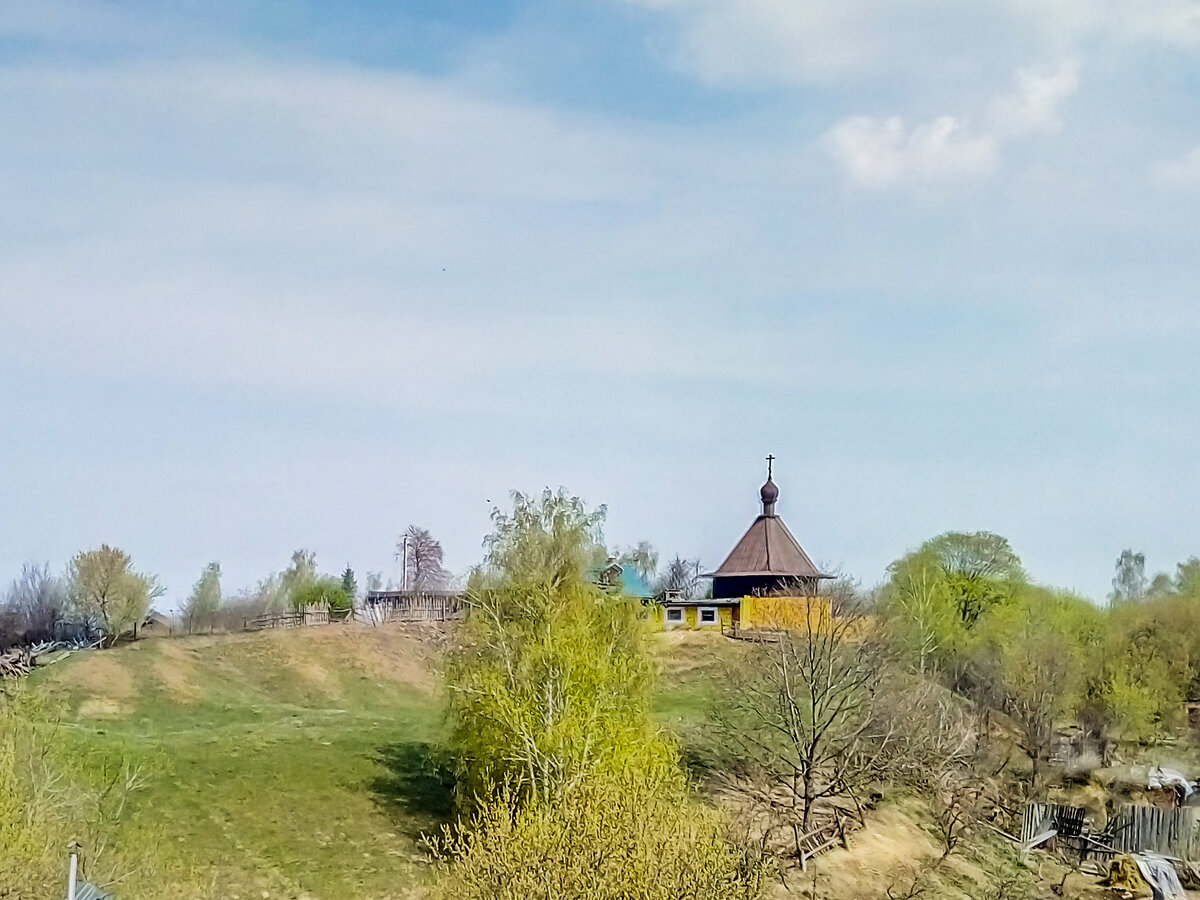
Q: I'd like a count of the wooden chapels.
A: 1